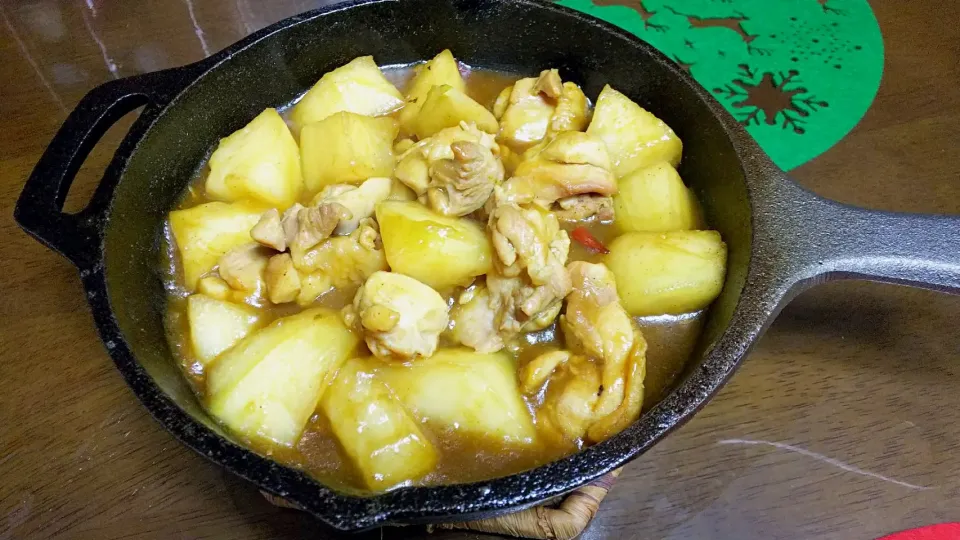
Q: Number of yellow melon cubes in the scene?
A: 14